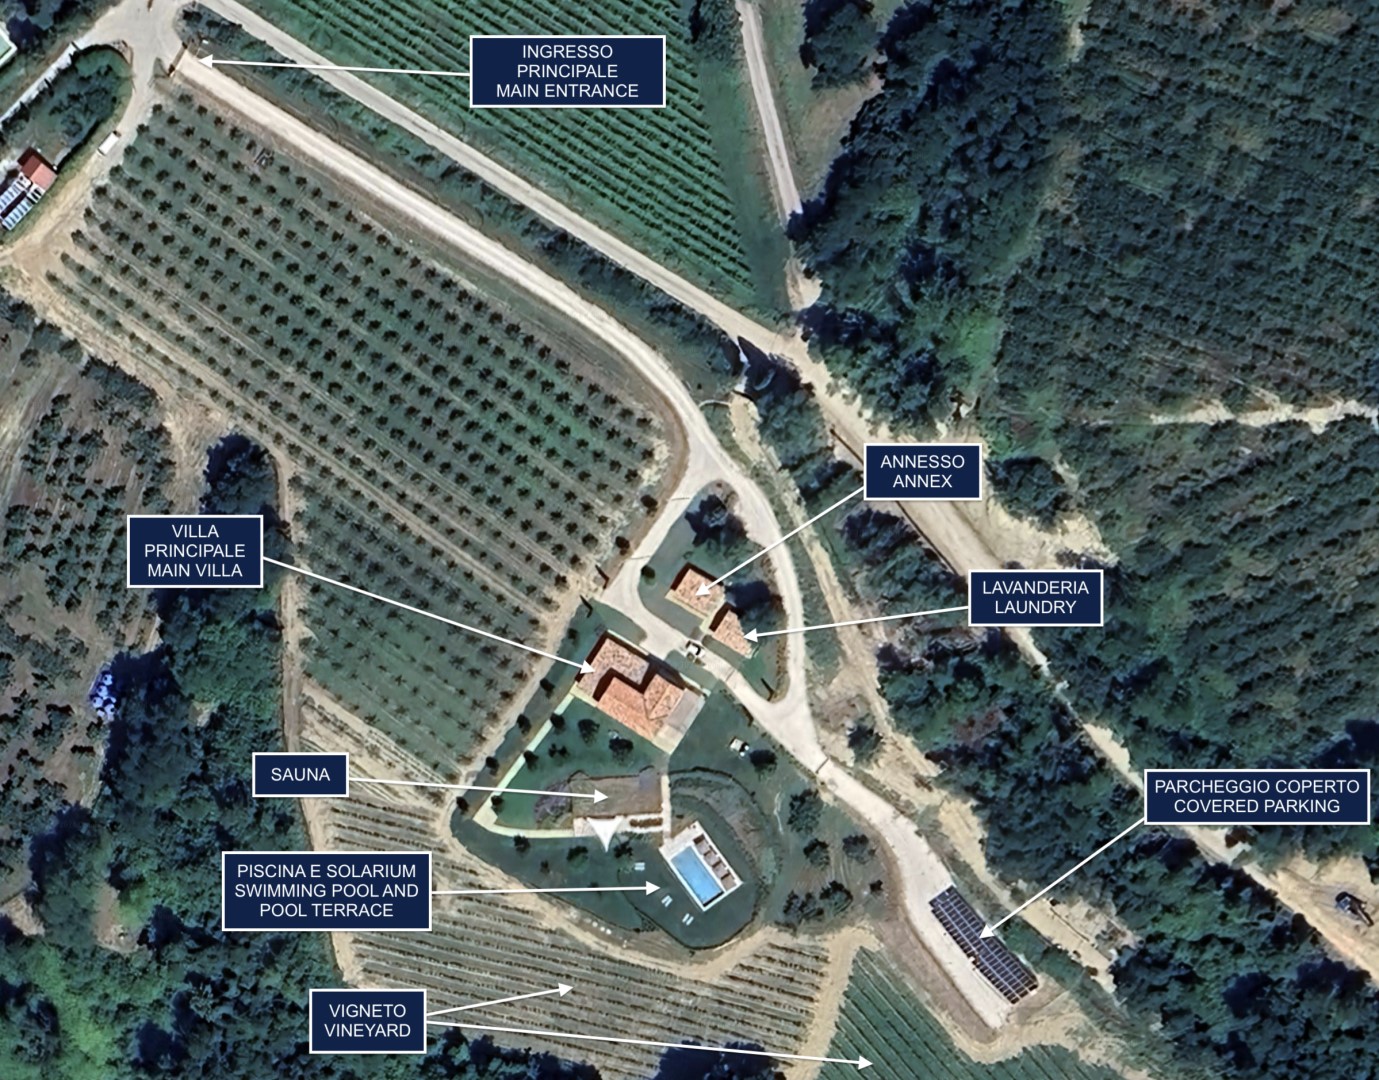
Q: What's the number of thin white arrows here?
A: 9